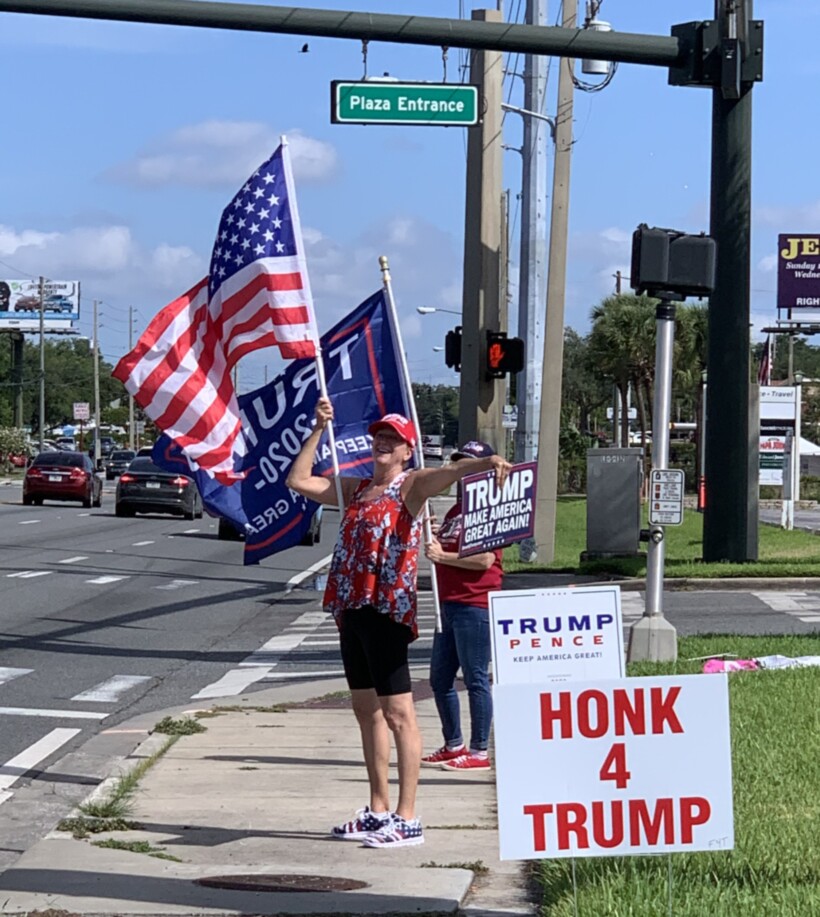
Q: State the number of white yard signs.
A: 2